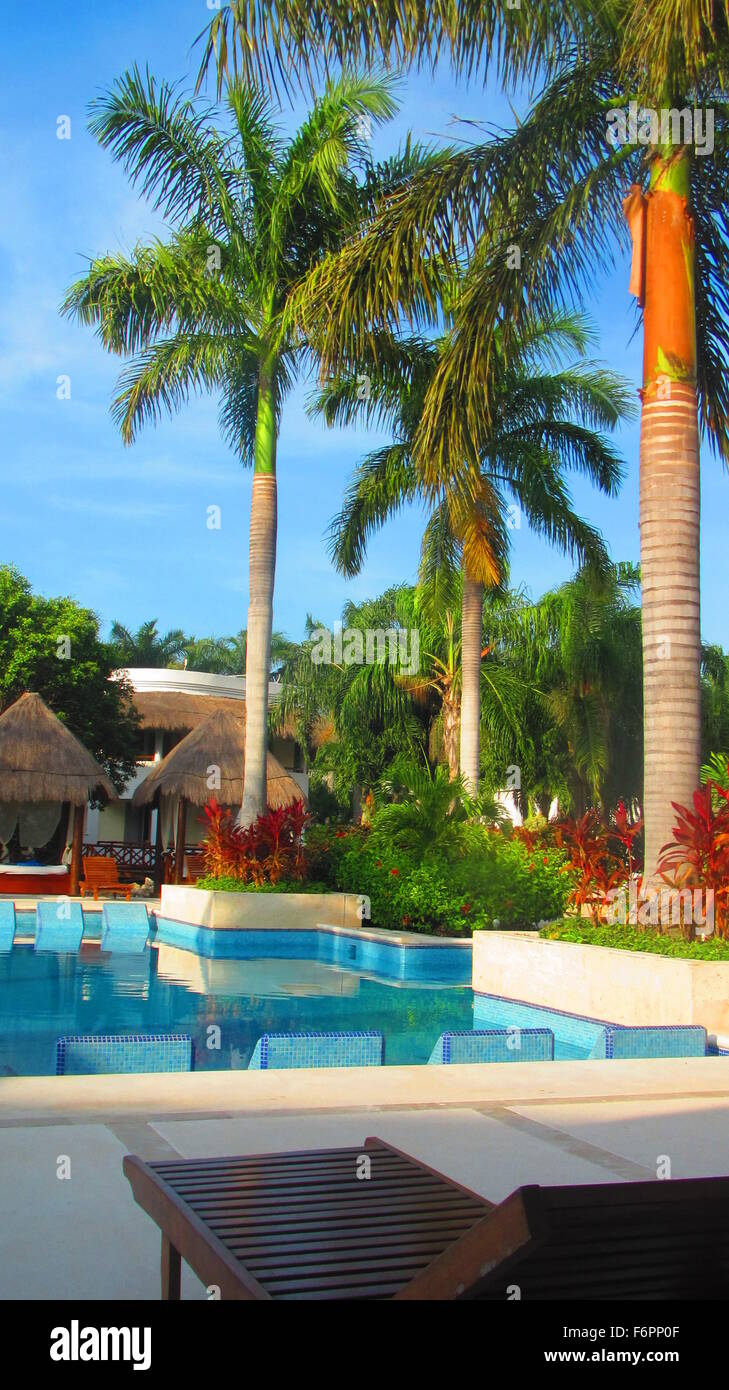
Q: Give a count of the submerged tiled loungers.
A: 7